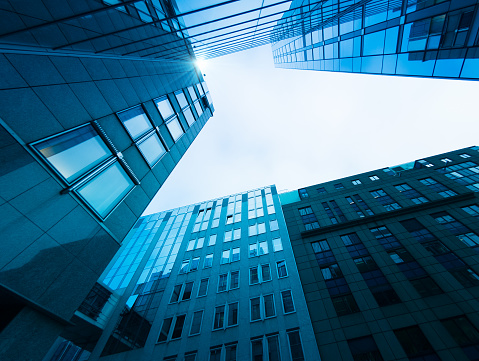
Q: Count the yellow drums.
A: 0